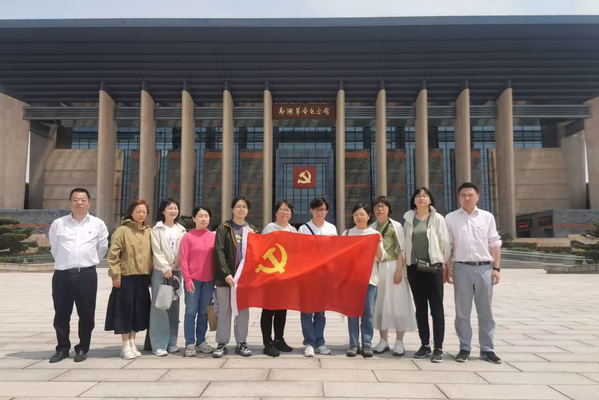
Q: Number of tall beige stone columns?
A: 10